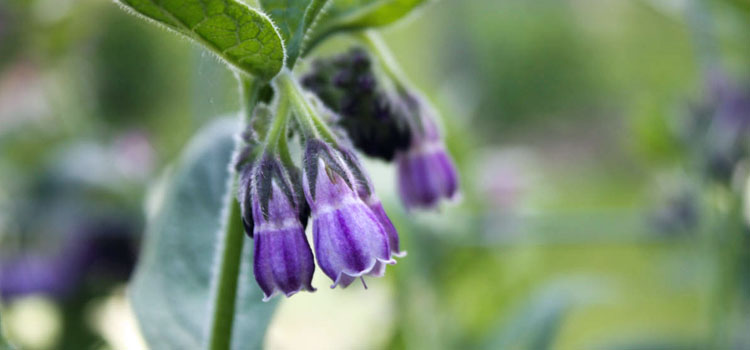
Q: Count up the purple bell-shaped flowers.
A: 4